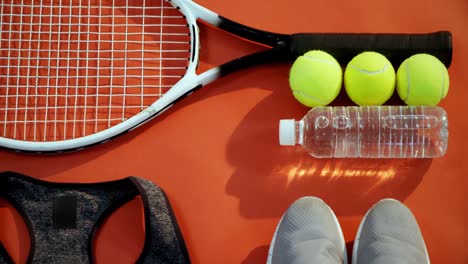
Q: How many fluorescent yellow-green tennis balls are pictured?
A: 3